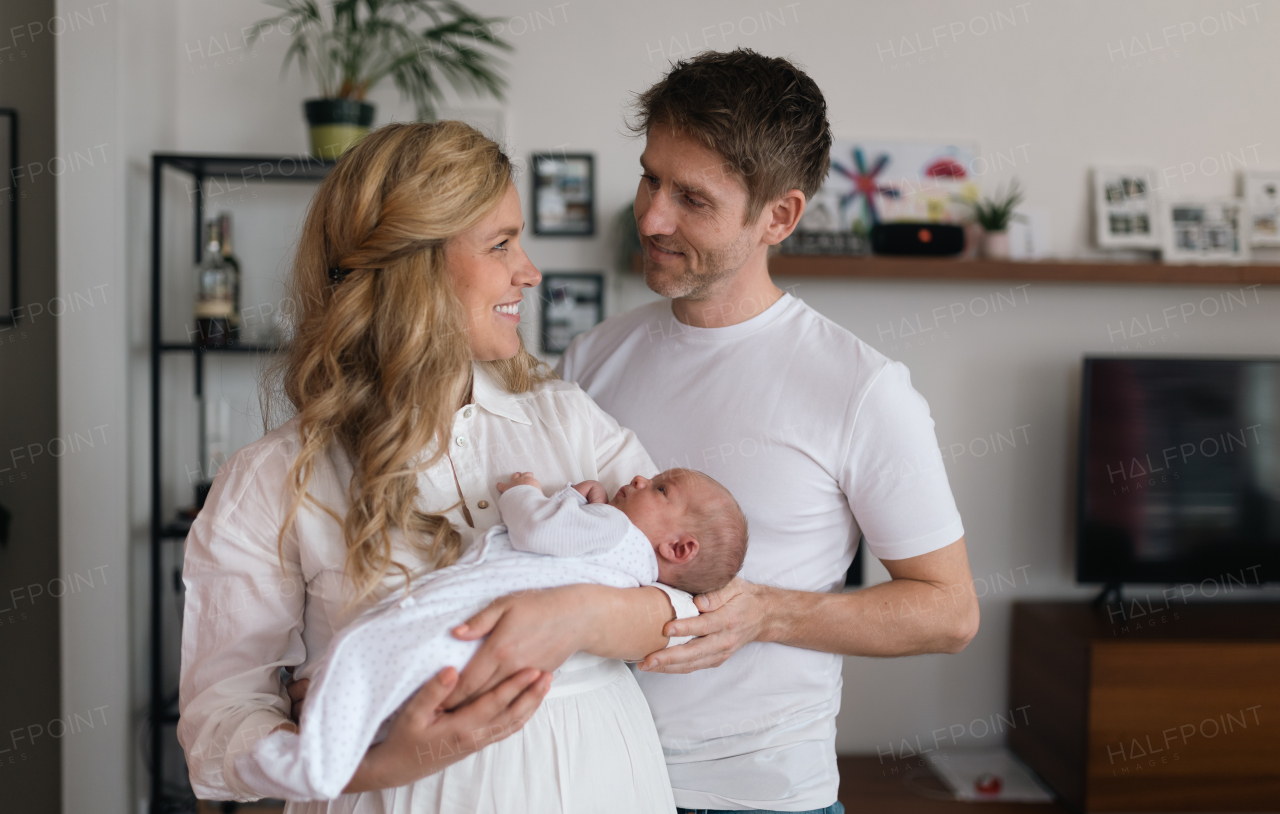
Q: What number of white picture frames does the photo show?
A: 3